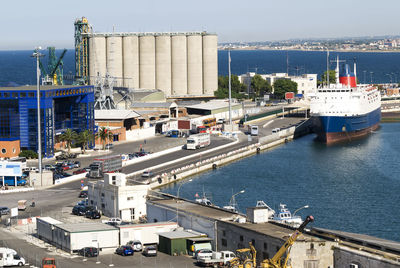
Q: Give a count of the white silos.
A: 8